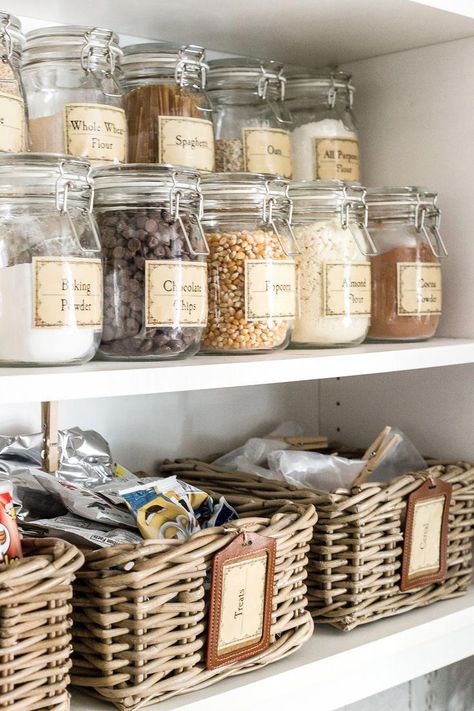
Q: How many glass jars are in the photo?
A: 10